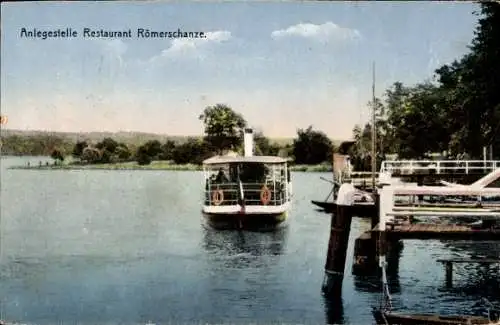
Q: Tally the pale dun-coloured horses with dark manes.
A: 0